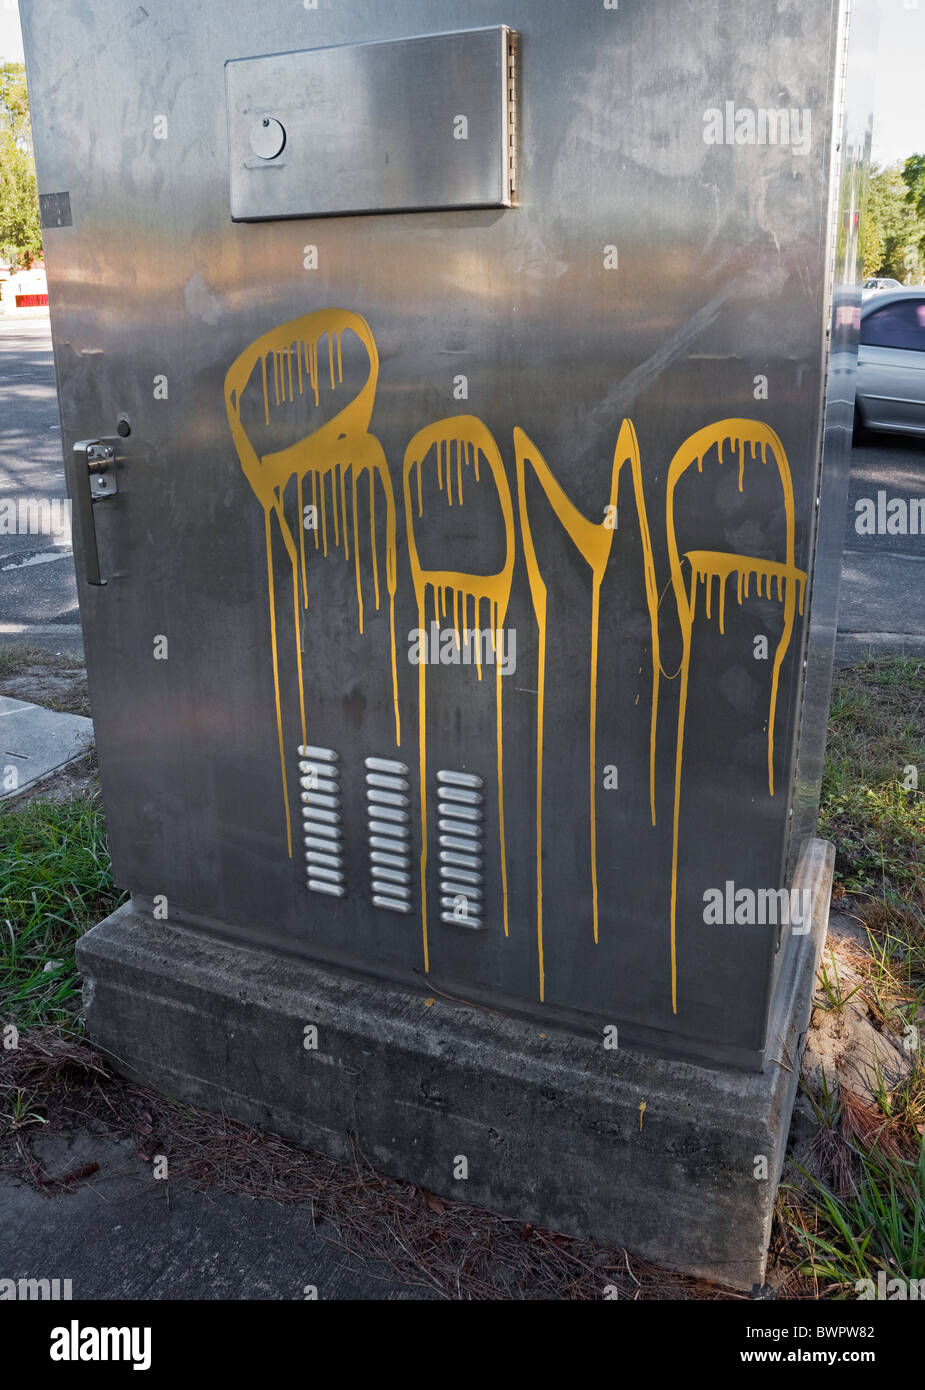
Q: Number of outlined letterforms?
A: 4